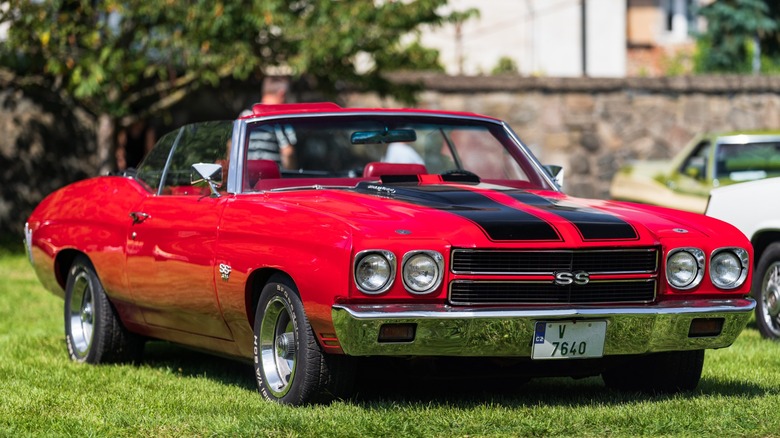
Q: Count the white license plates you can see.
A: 1